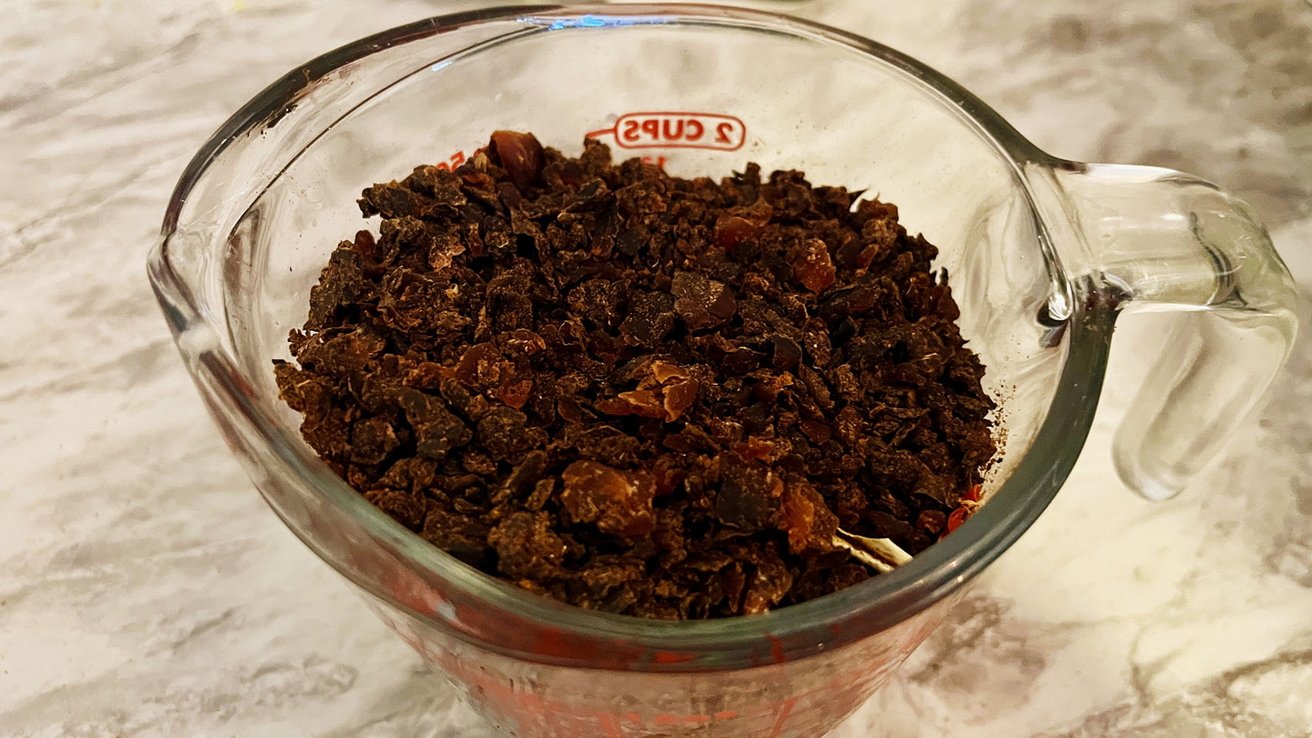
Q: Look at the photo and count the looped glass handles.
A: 1